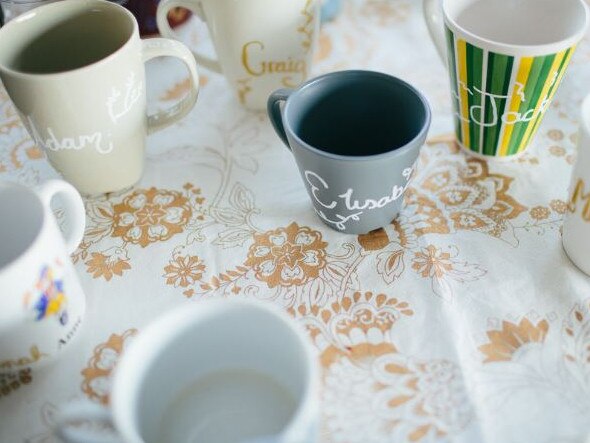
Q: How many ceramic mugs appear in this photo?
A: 7